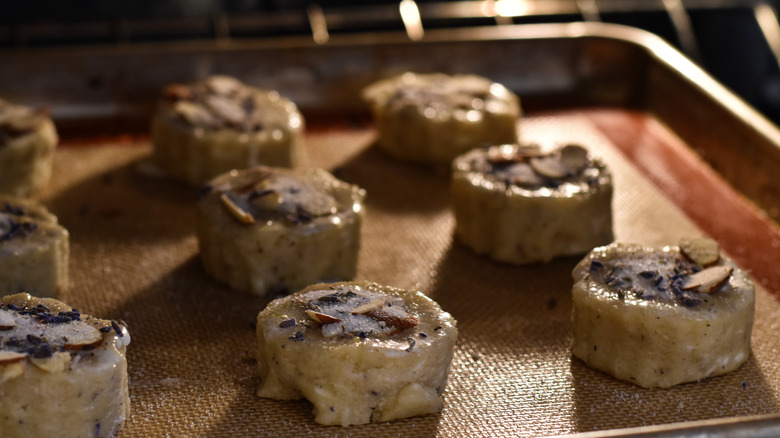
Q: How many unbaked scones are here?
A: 9